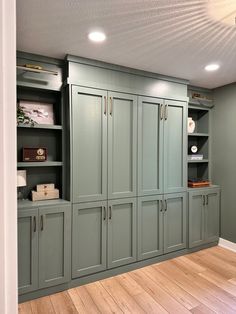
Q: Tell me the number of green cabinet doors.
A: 12